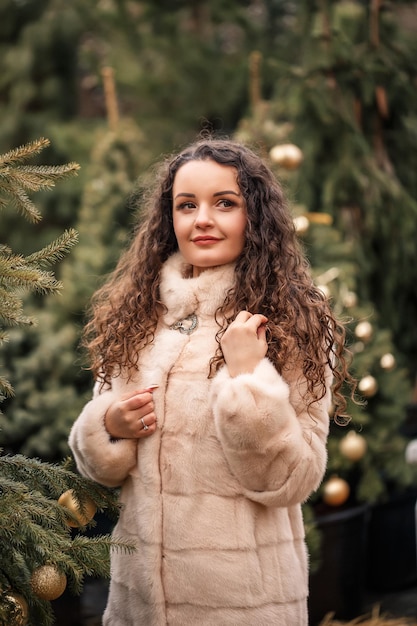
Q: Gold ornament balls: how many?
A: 12